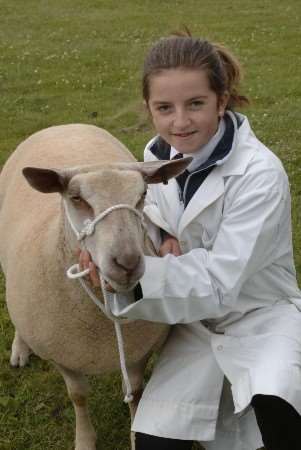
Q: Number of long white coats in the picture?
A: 1